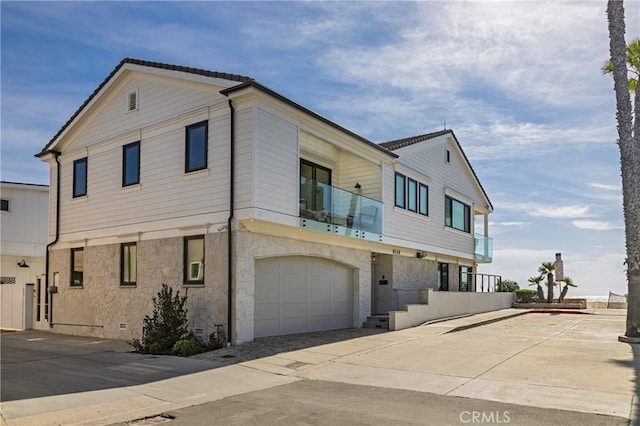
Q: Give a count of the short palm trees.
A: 3